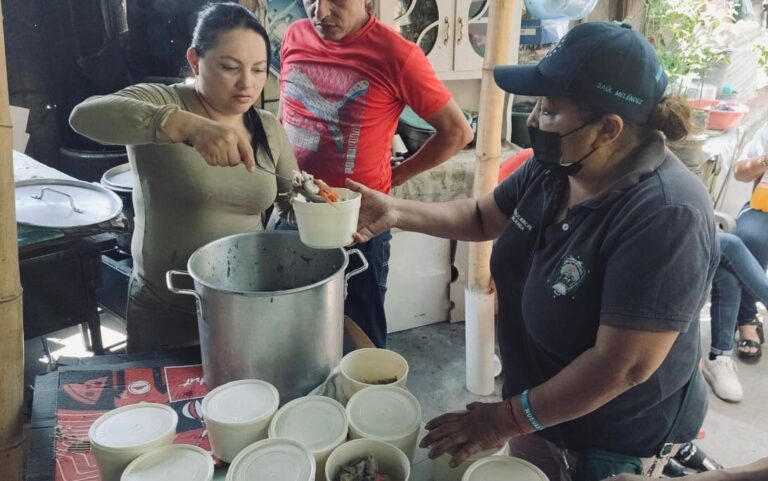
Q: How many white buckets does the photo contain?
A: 11